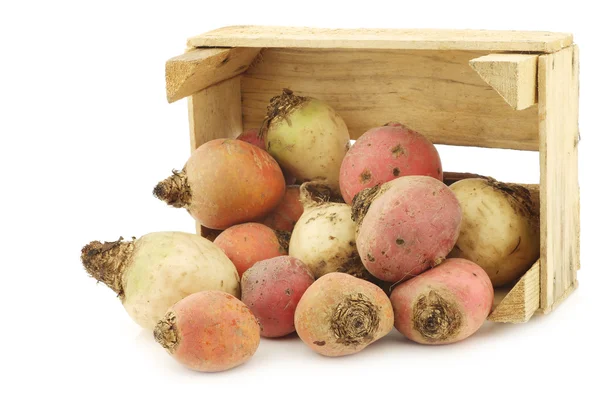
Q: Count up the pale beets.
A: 4